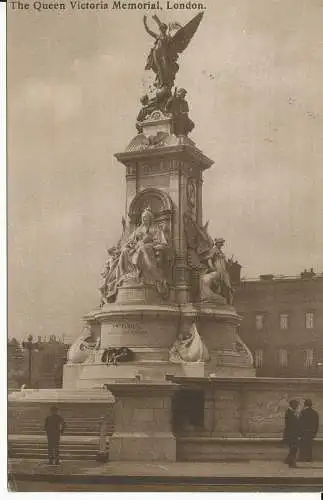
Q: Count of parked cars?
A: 0